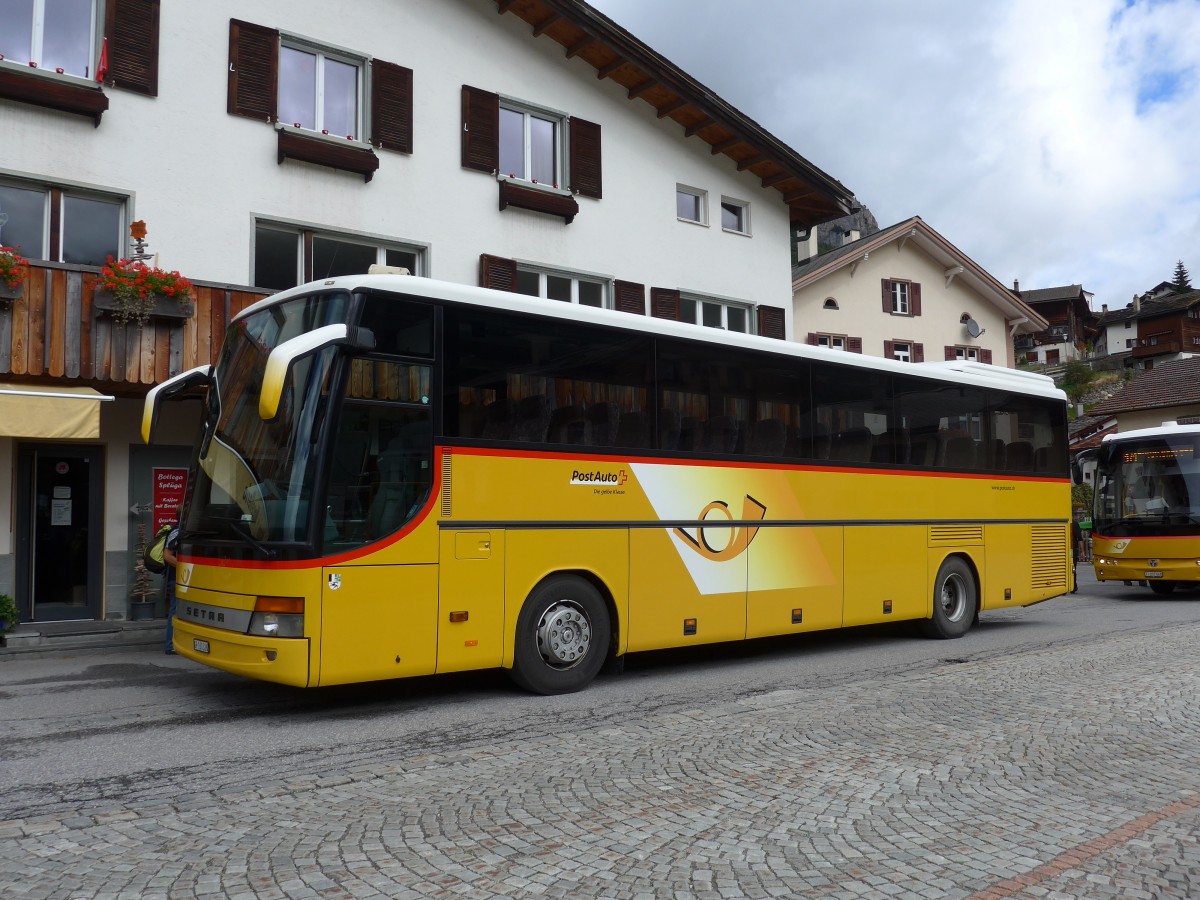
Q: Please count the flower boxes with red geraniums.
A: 2